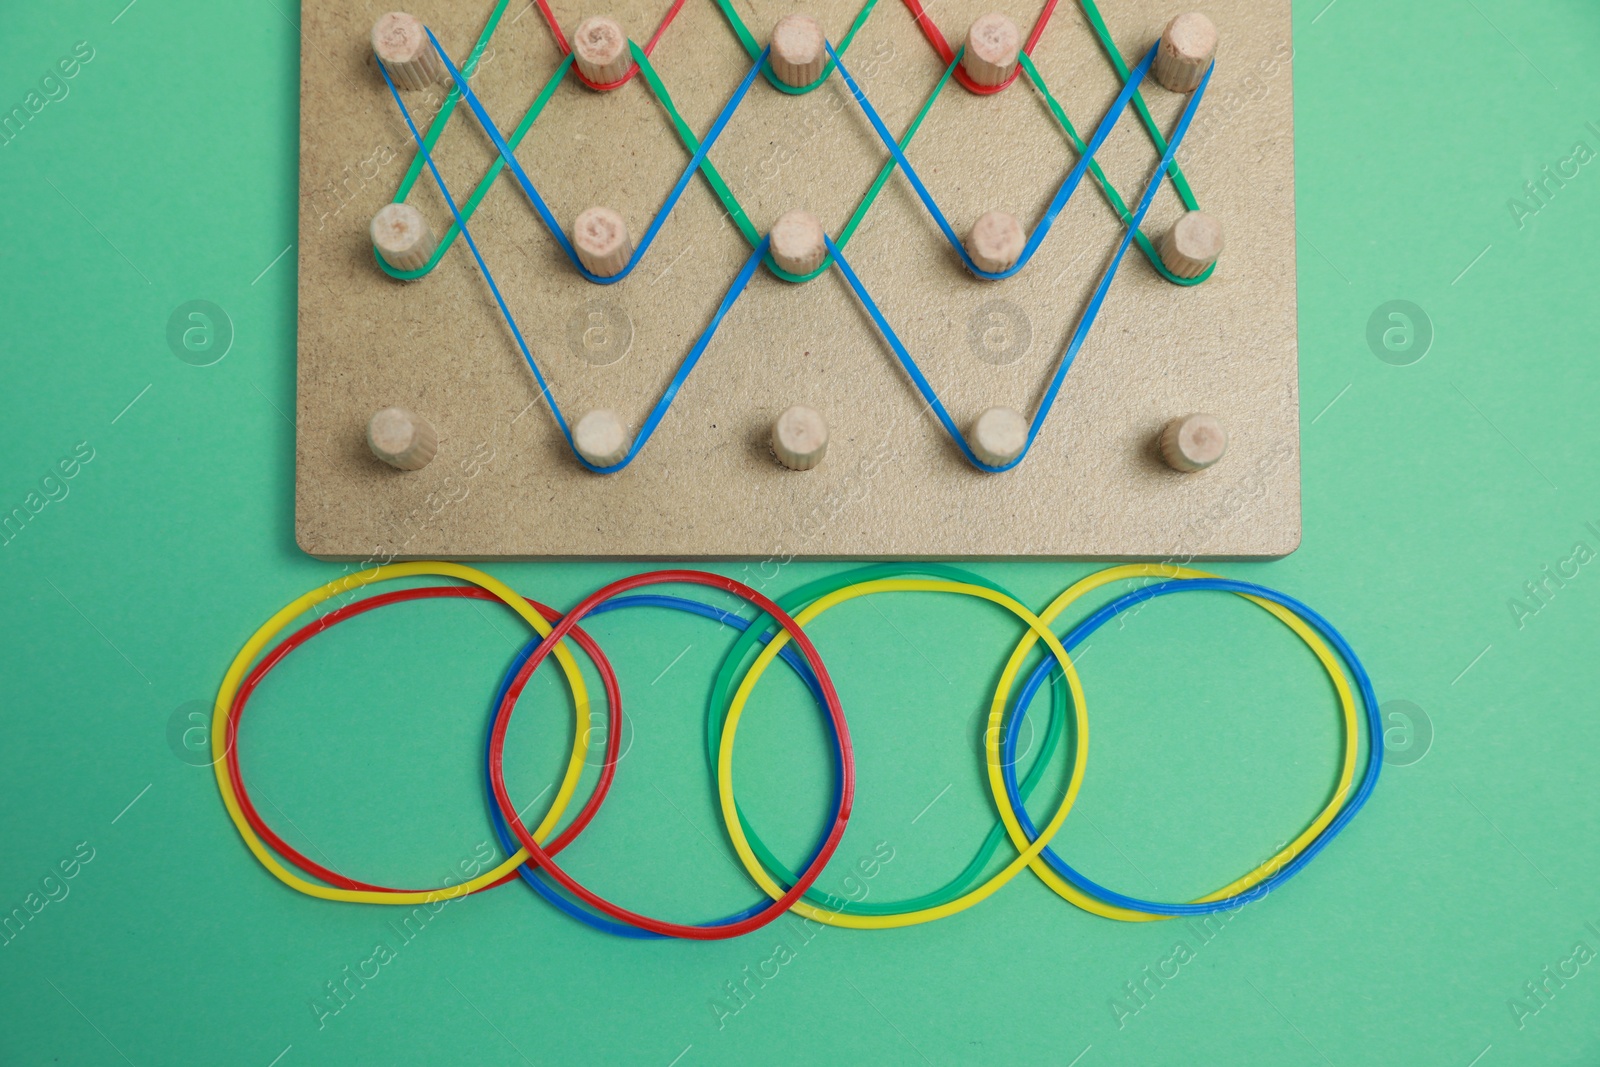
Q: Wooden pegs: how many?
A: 15